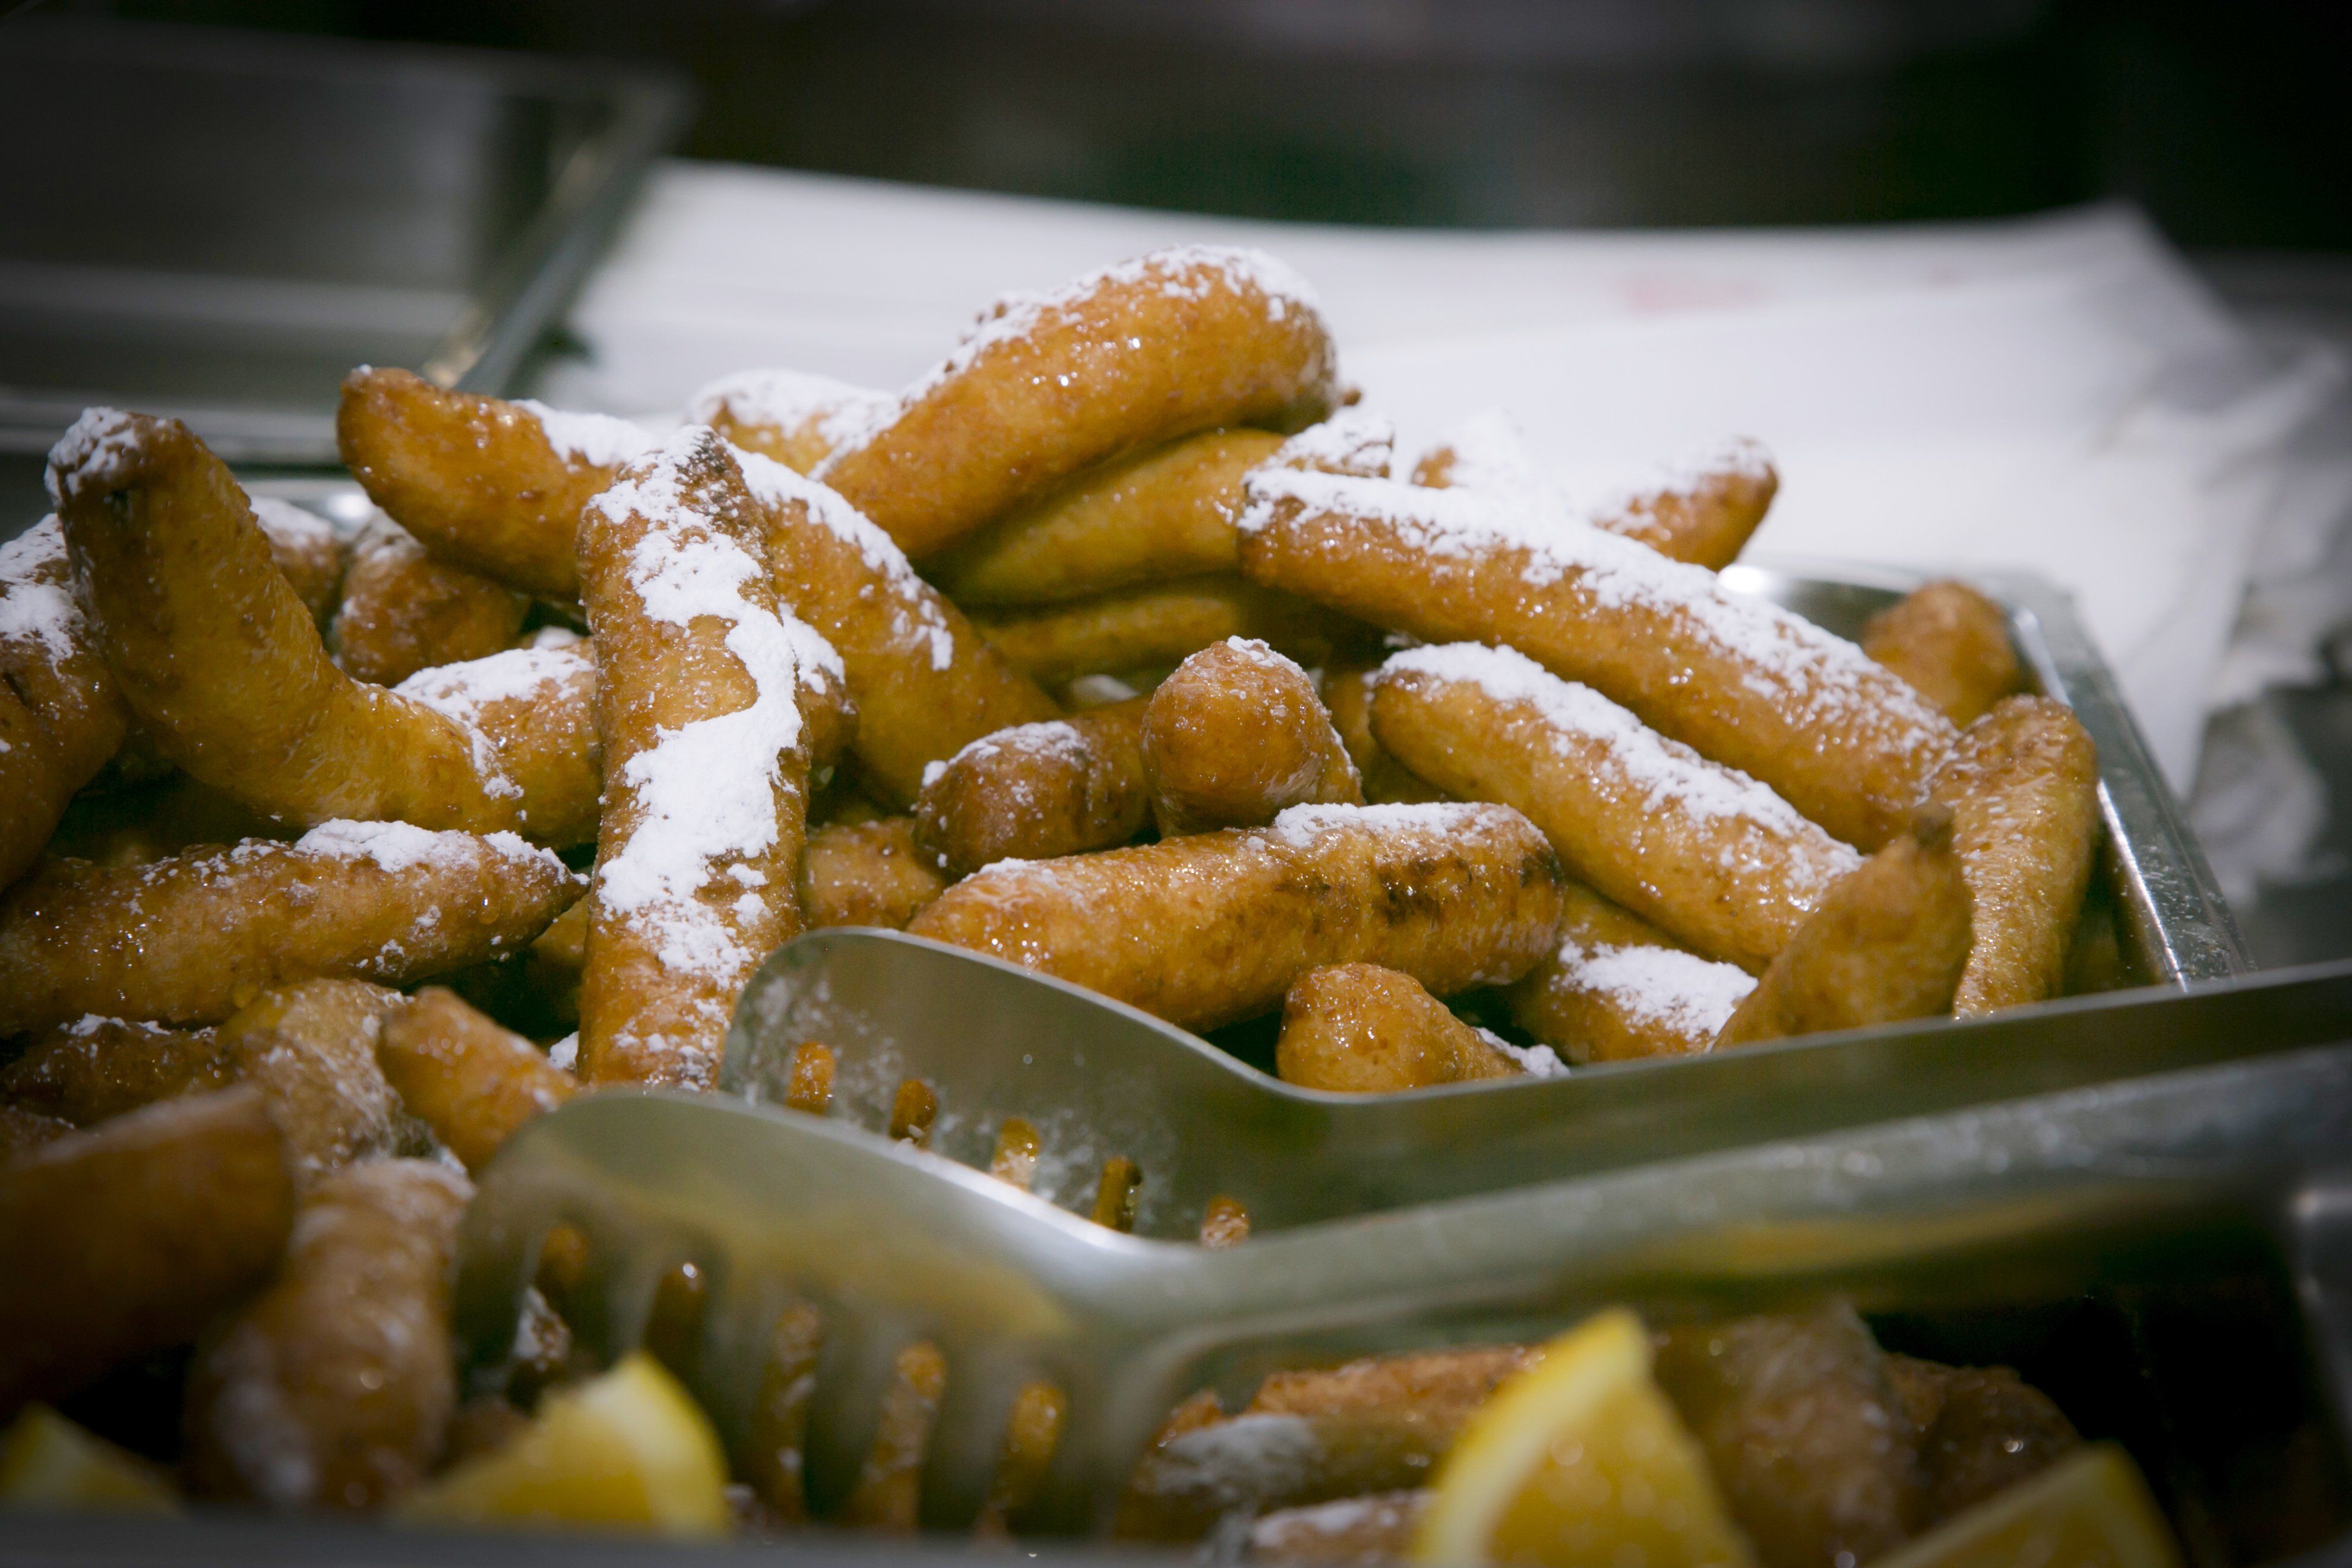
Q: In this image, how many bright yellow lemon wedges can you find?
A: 4